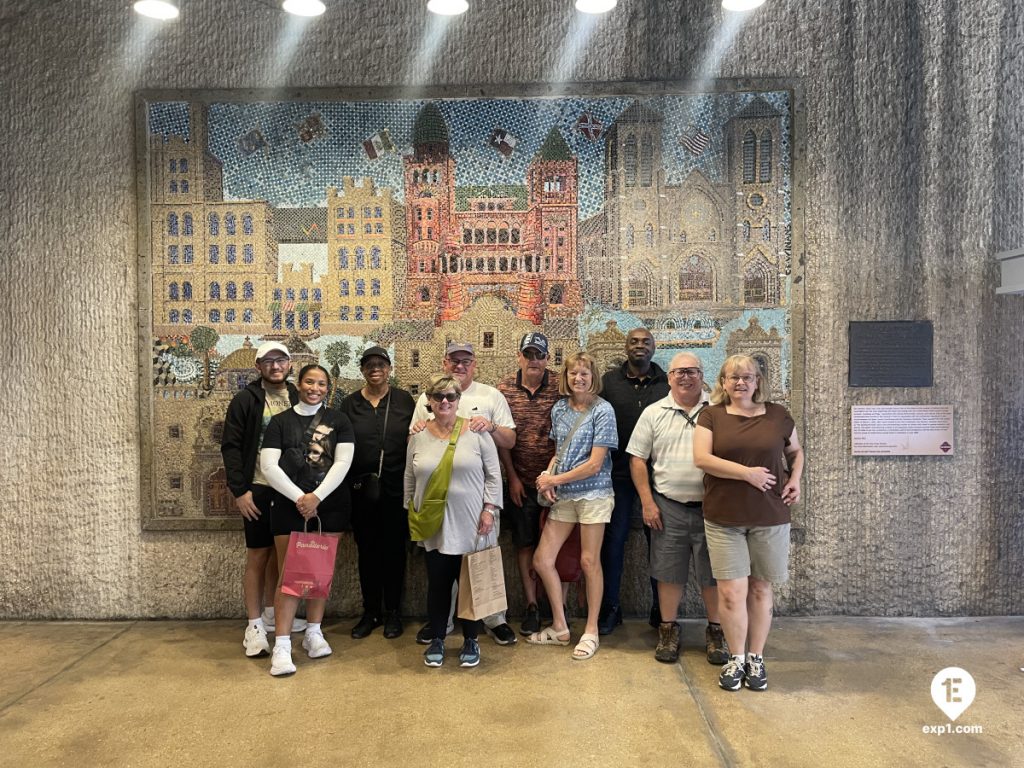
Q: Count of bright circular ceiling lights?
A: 5